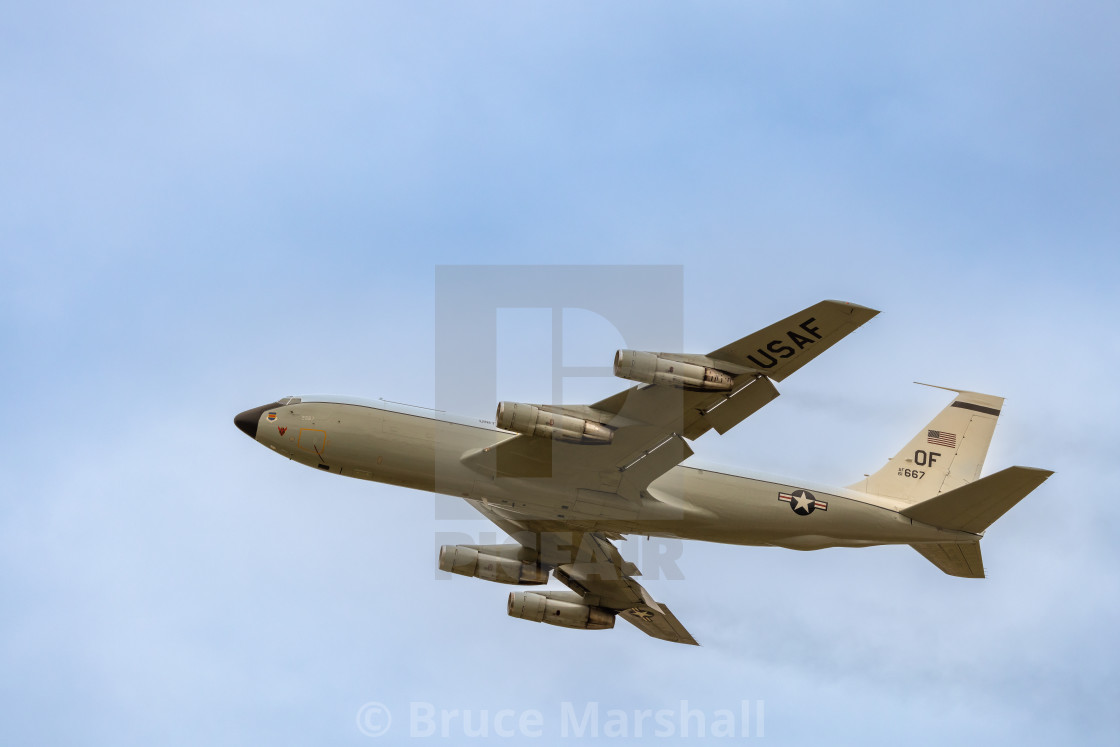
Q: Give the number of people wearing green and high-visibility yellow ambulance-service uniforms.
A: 0